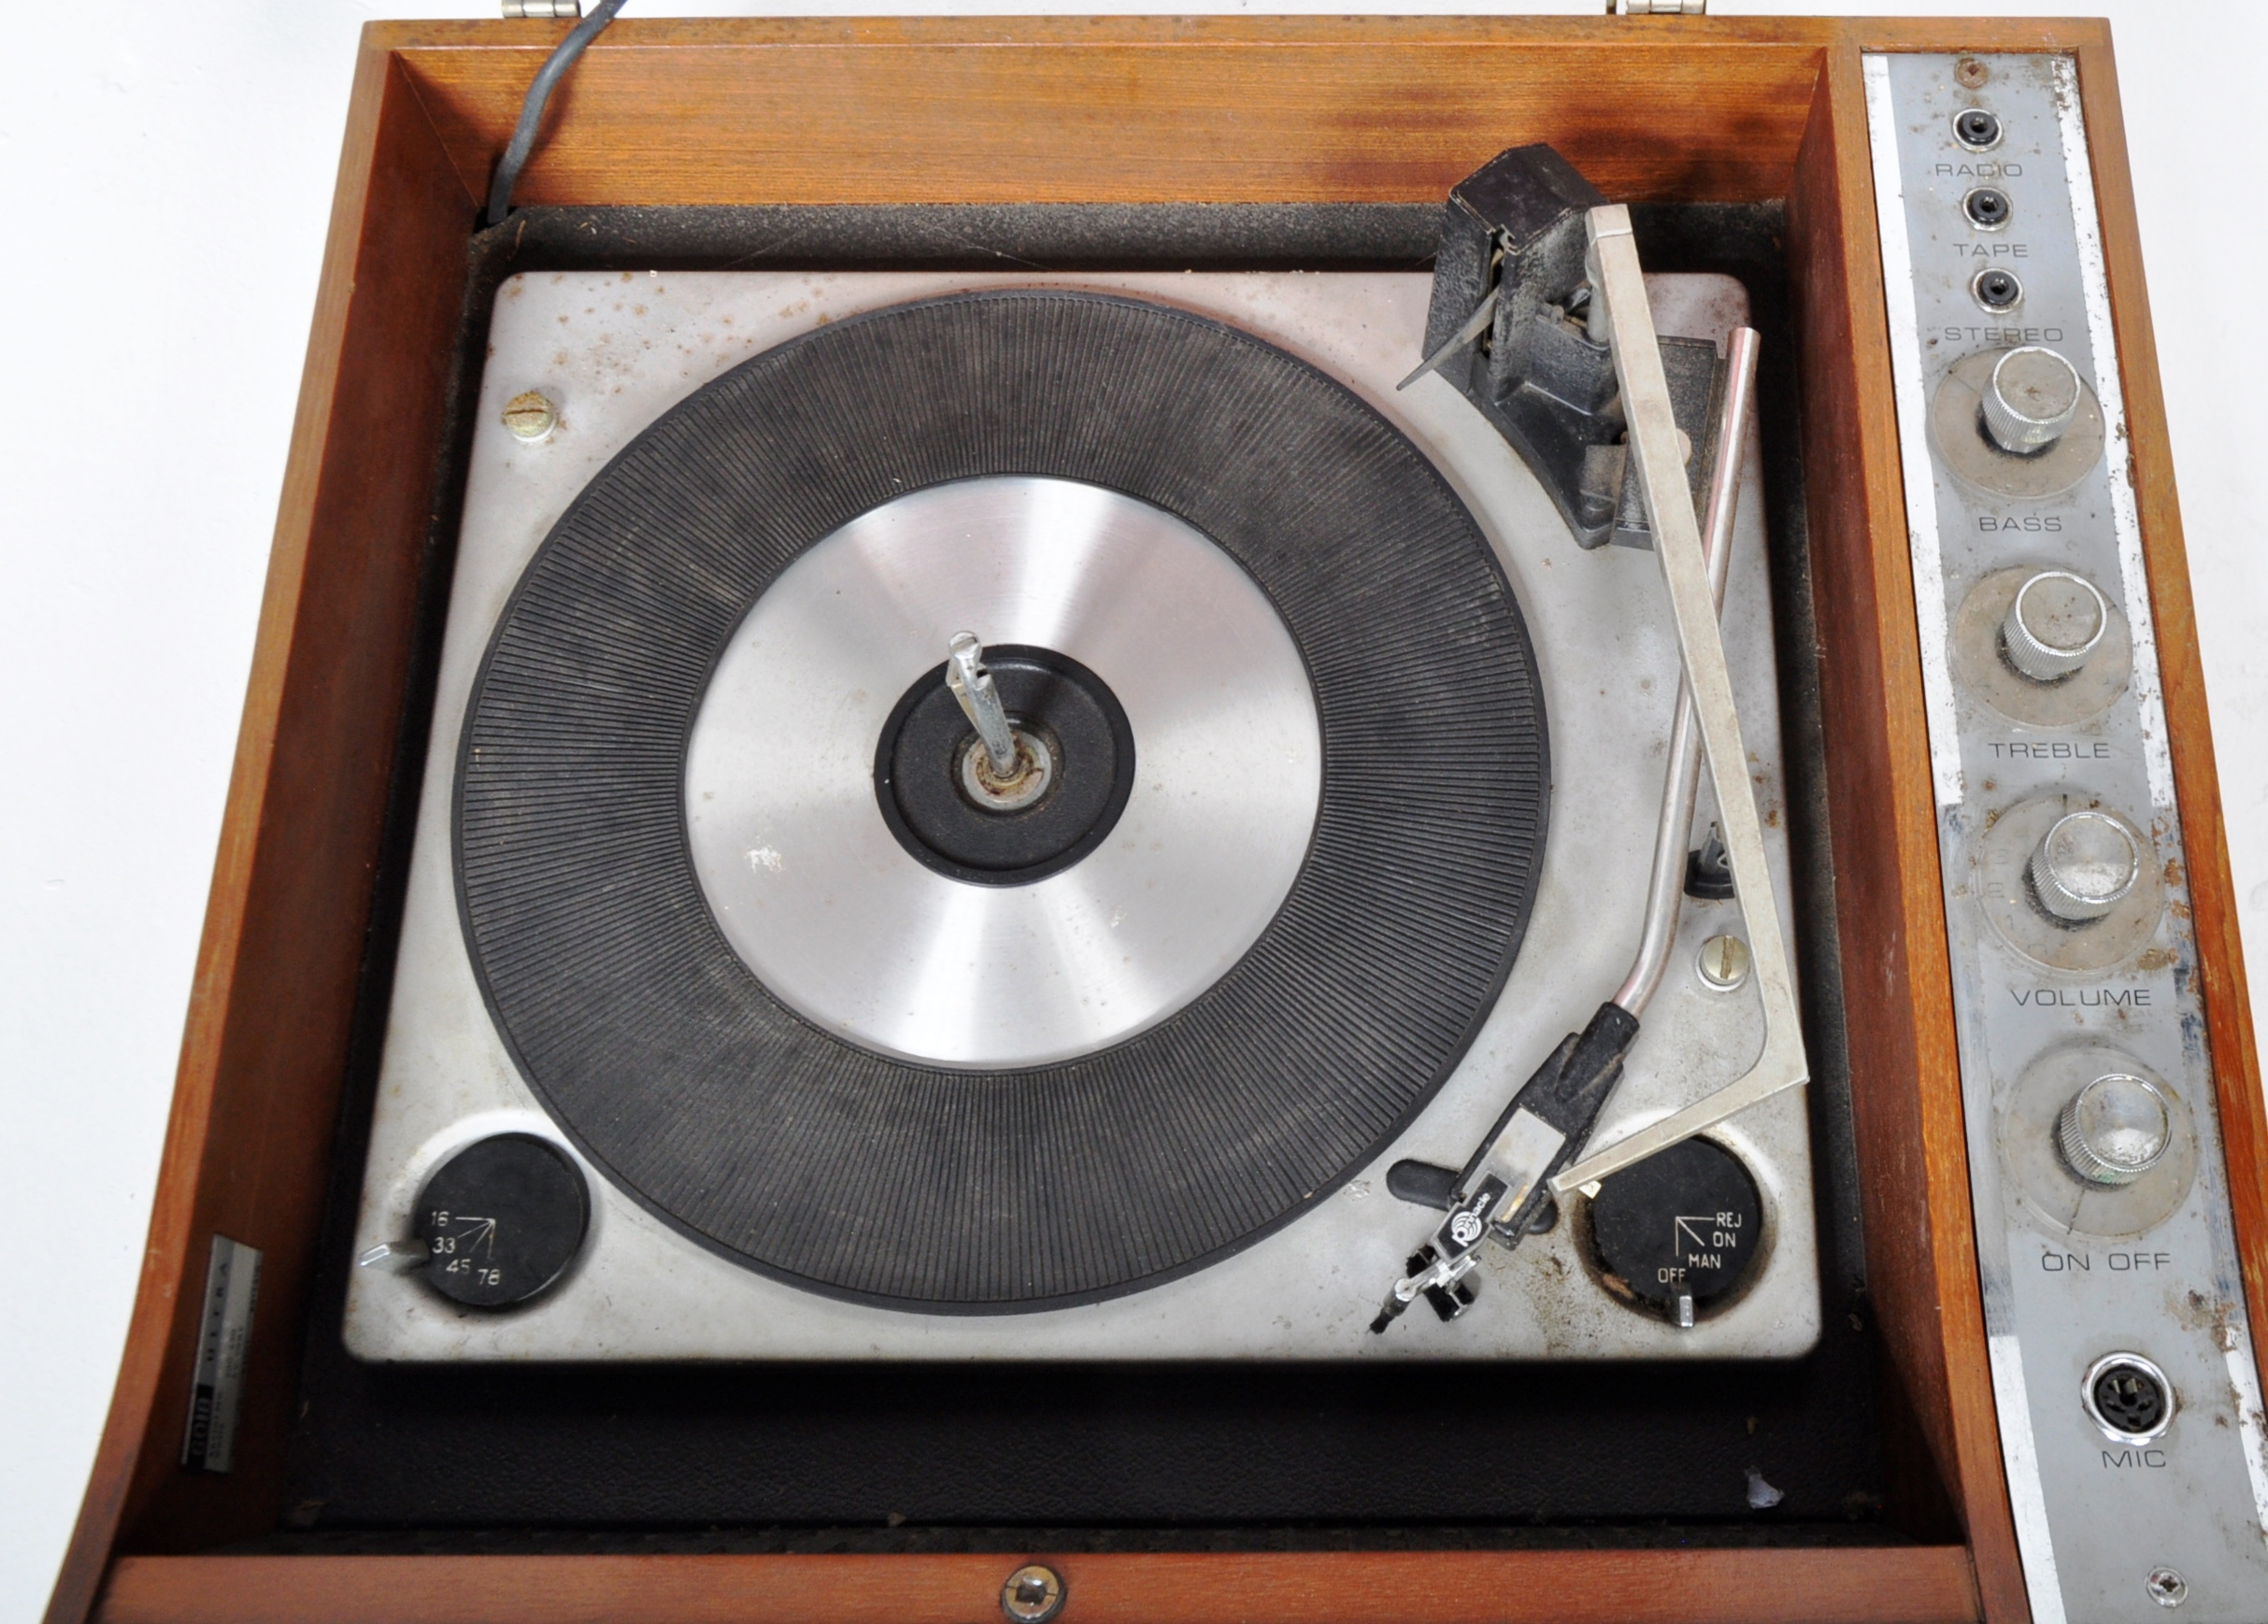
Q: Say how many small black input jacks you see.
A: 3